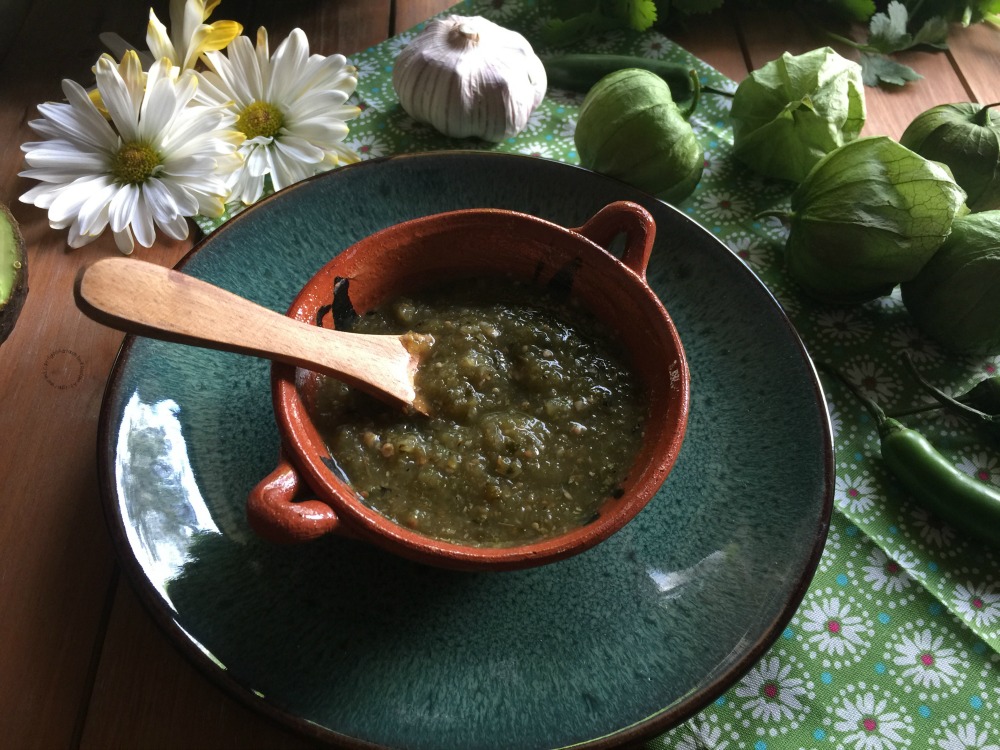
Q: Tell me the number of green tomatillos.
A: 5